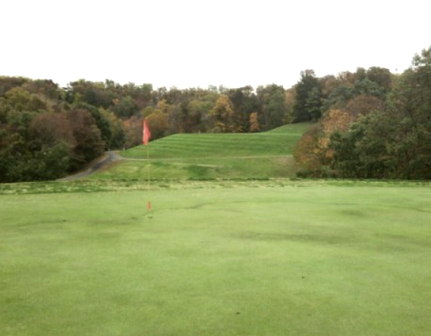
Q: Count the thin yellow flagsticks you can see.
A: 1